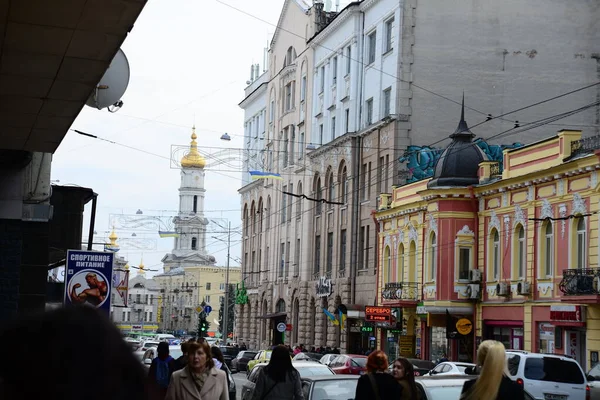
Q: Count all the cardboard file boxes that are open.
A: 0